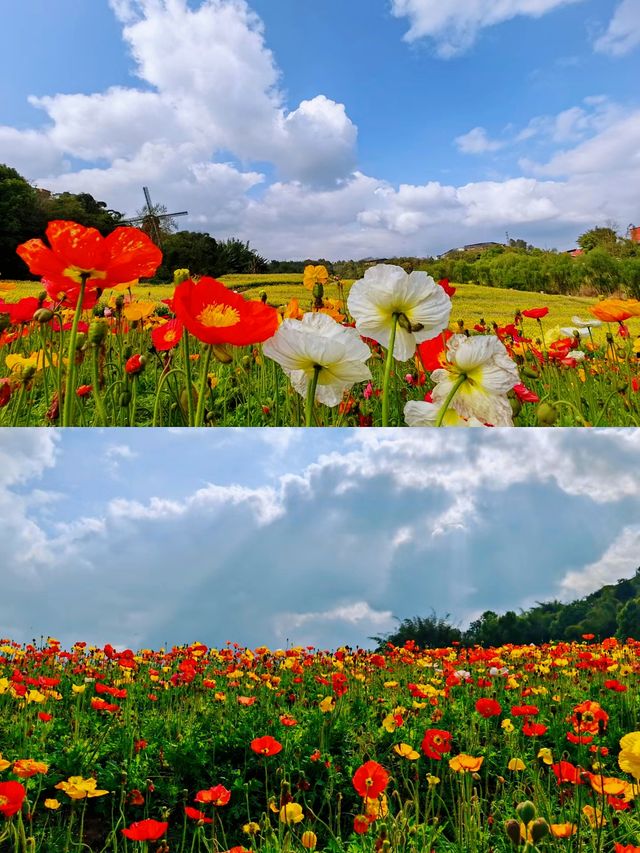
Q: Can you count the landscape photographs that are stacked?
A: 2